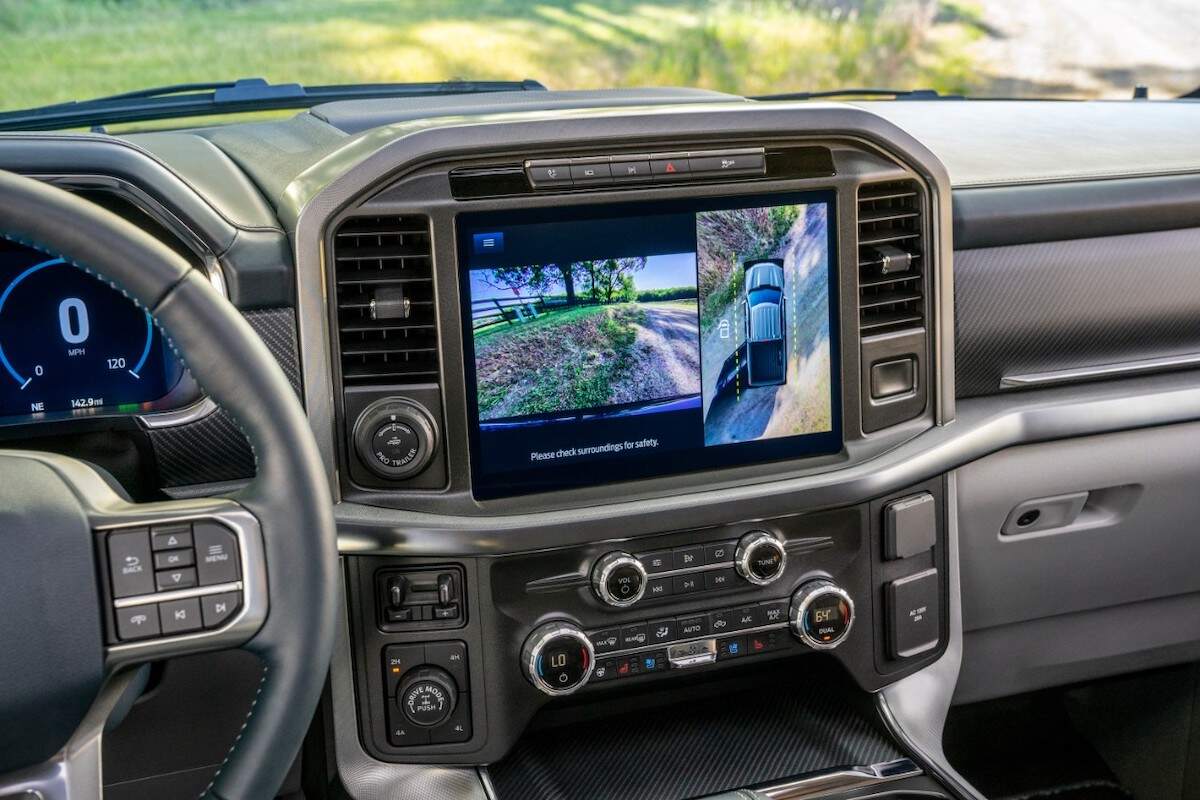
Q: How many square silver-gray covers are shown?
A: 2